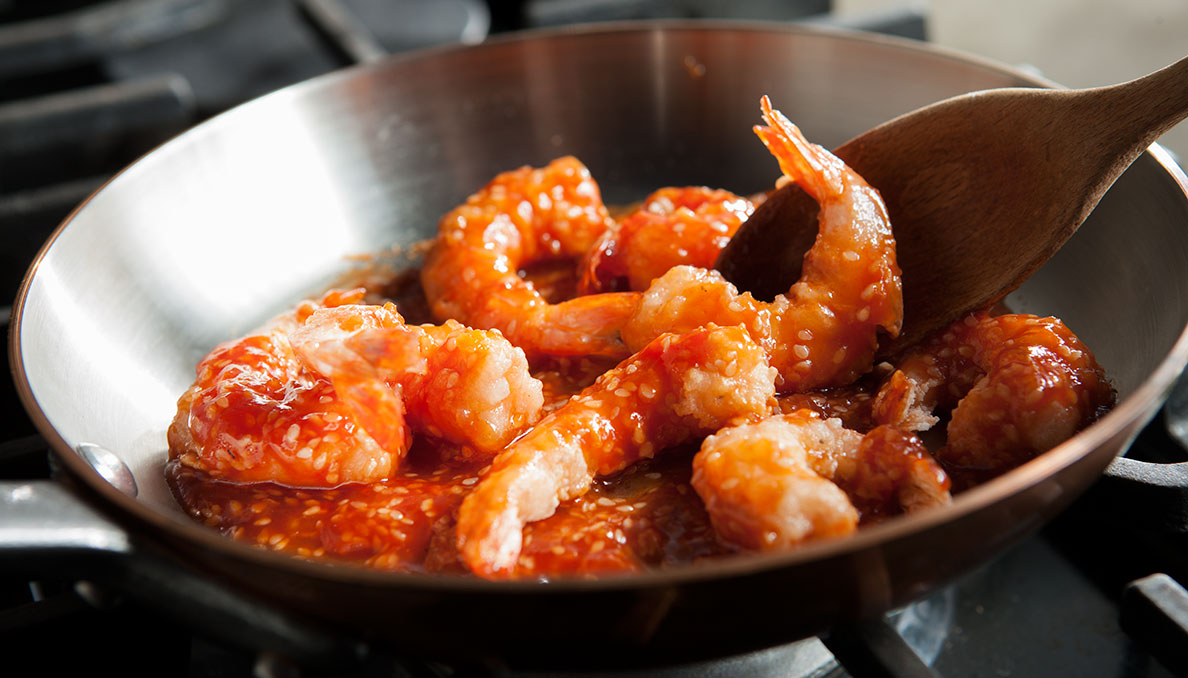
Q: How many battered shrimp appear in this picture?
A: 8